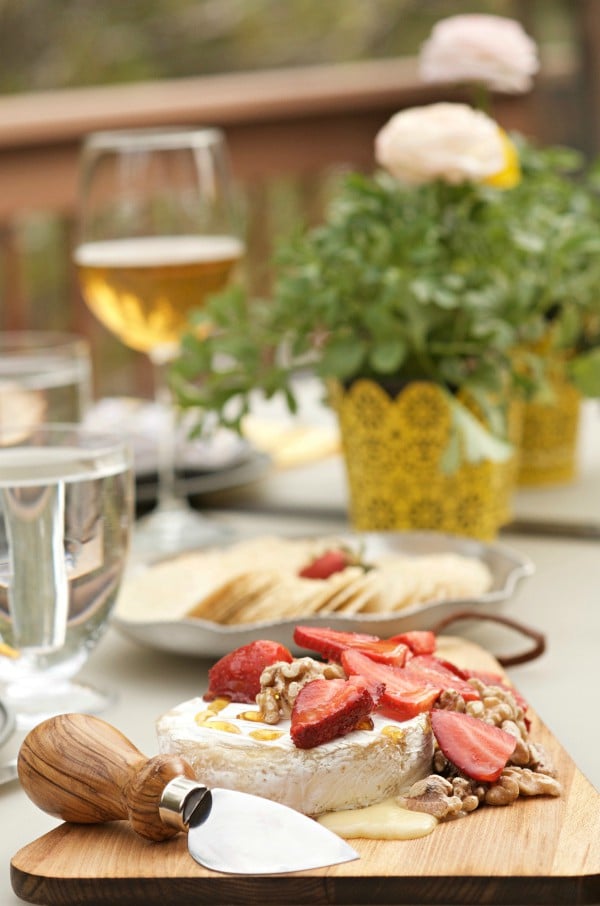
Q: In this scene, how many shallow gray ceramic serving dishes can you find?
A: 1